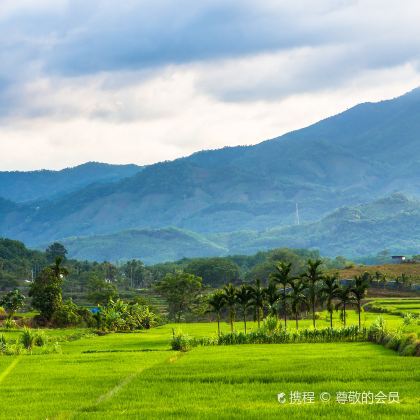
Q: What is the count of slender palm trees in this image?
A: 11